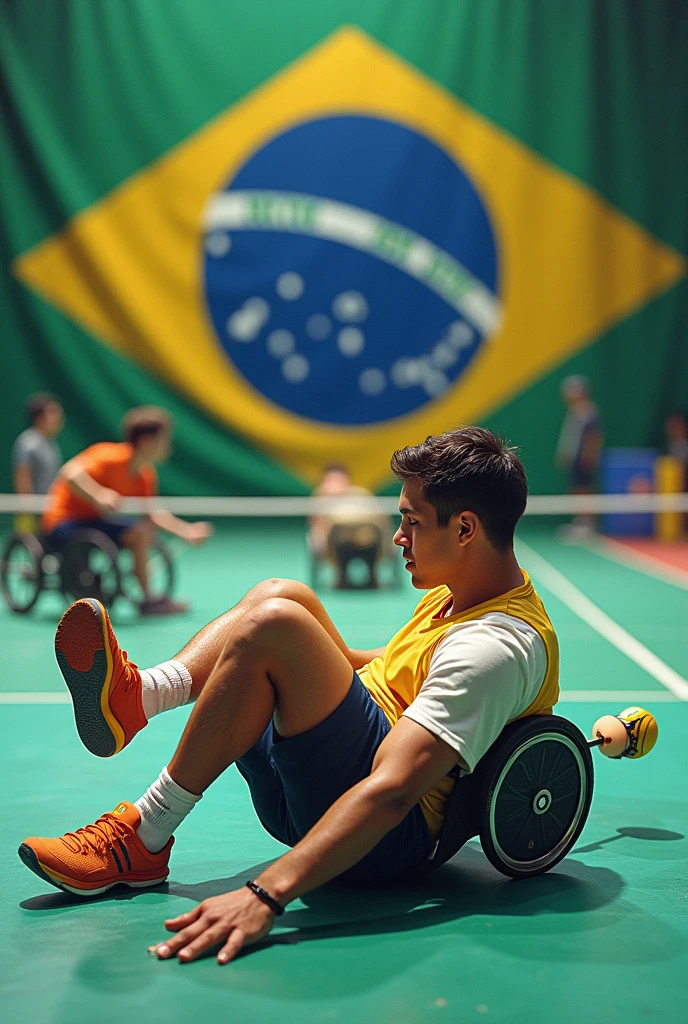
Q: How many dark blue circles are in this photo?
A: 1